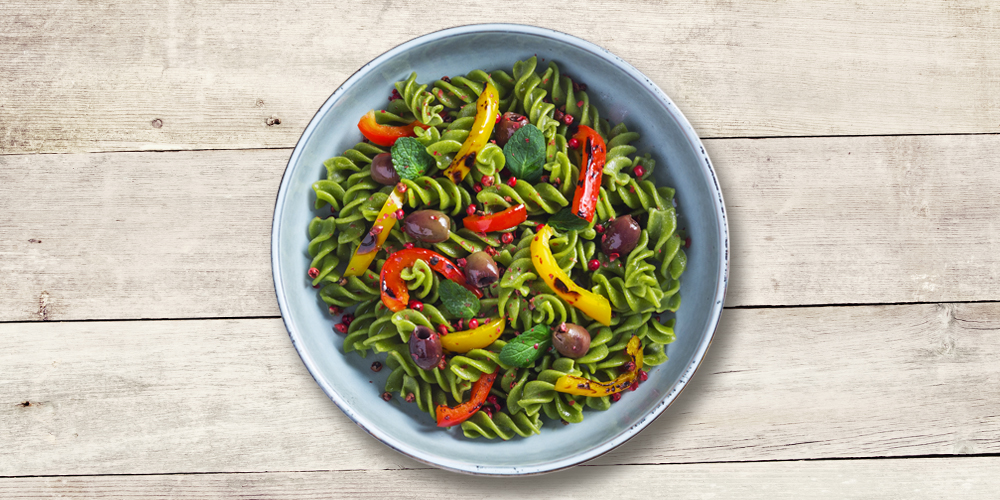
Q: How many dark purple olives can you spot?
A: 7